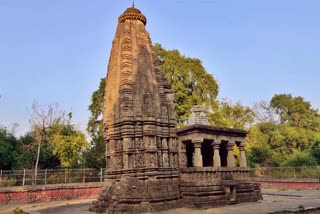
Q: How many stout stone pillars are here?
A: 4